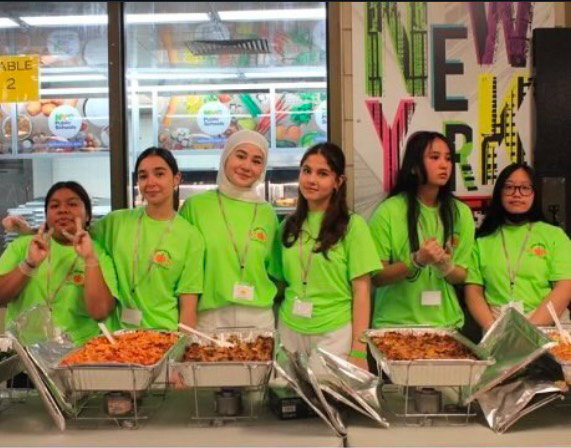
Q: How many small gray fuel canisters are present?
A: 3